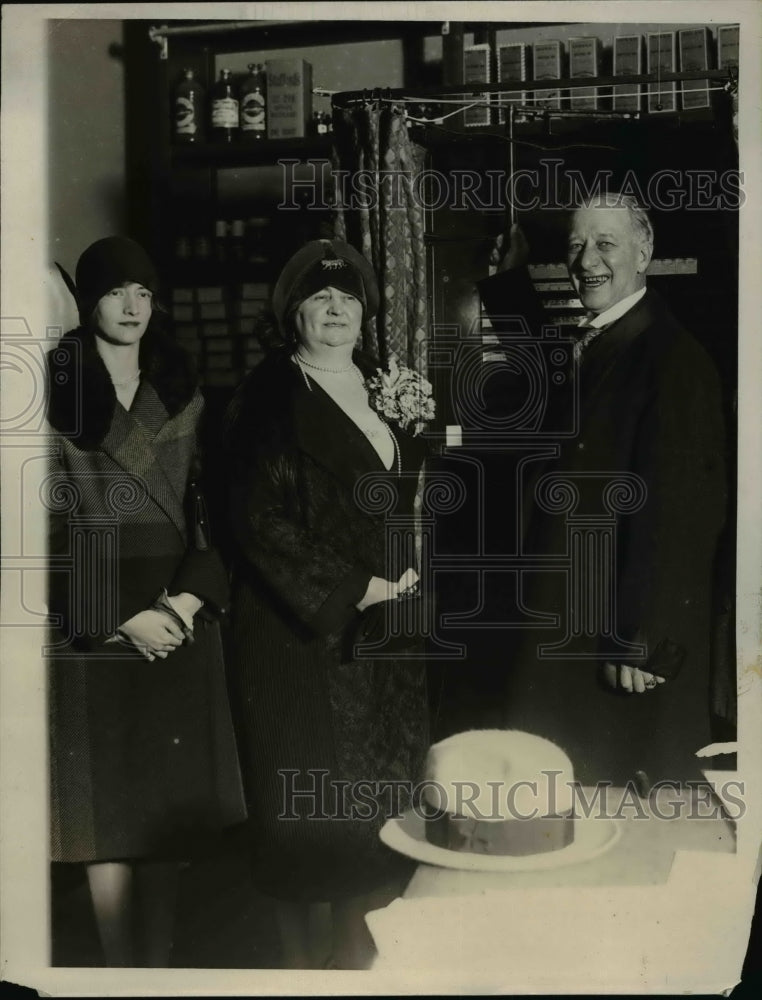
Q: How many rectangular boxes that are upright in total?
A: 9